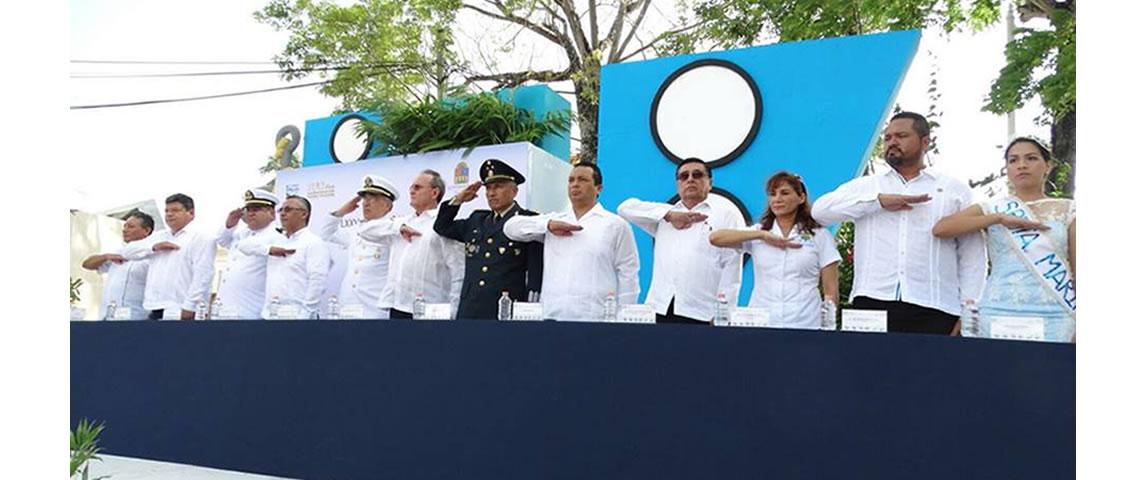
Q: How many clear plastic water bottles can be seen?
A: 11